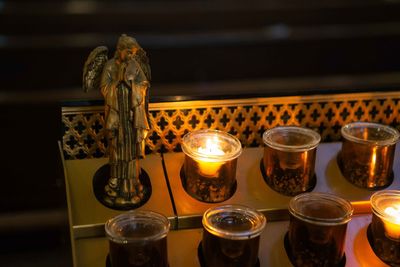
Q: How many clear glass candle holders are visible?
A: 7